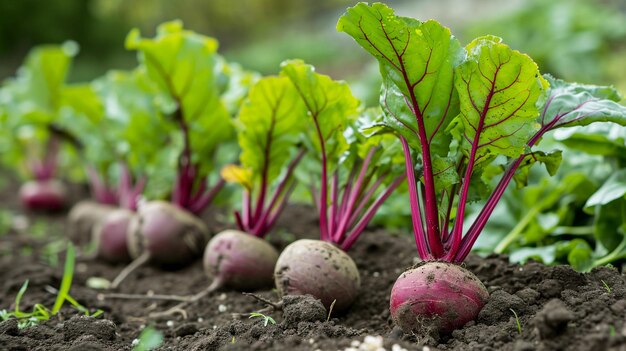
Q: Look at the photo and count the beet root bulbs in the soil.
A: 7